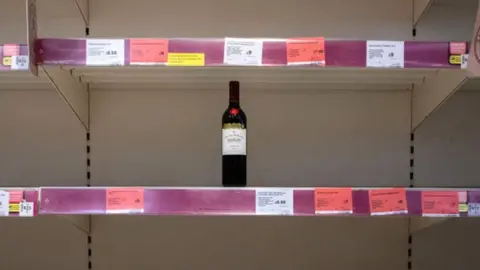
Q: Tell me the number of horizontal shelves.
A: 2